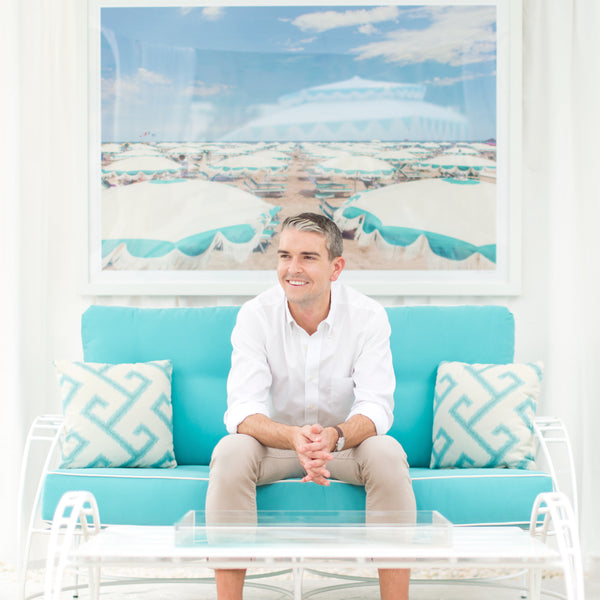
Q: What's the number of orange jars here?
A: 0